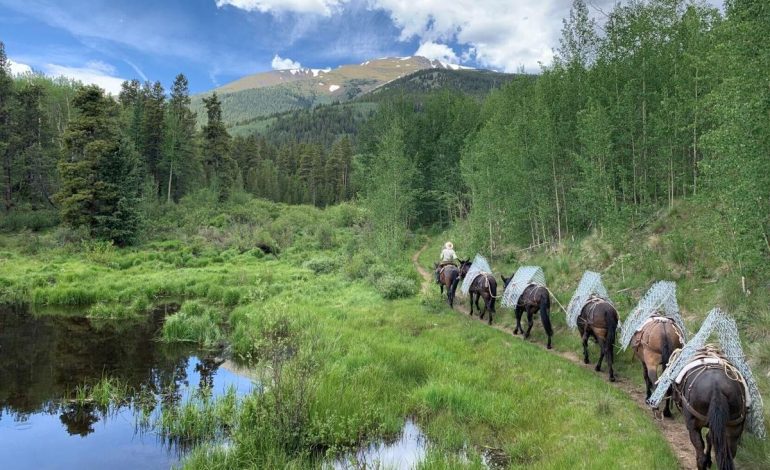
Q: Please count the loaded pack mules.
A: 5